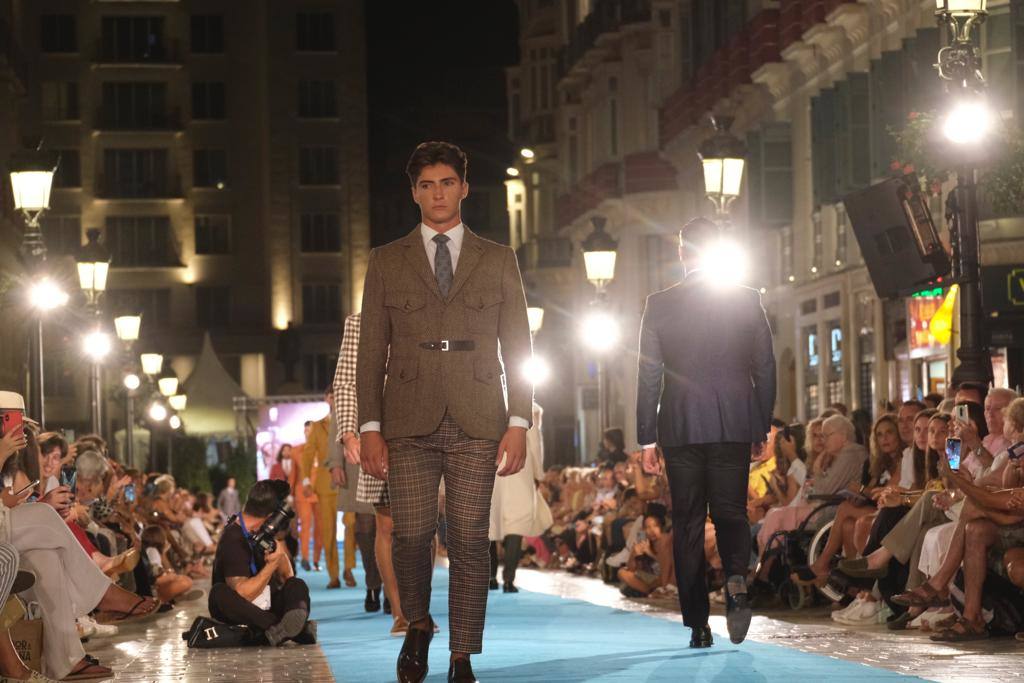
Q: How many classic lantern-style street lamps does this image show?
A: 10